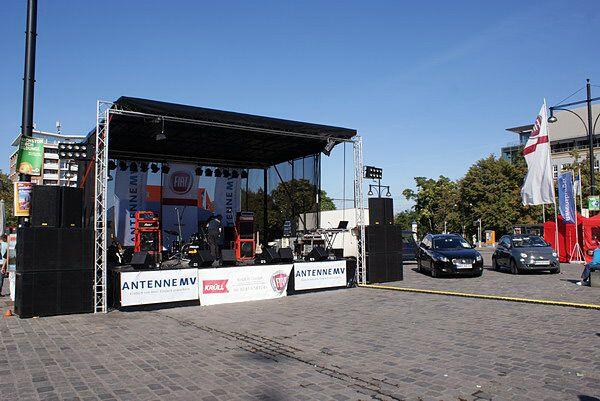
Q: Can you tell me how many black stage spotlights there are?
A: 12